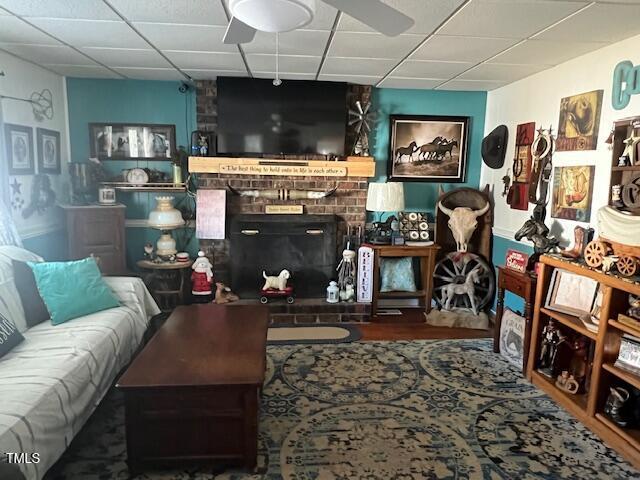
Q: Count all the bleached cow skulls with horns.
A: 1